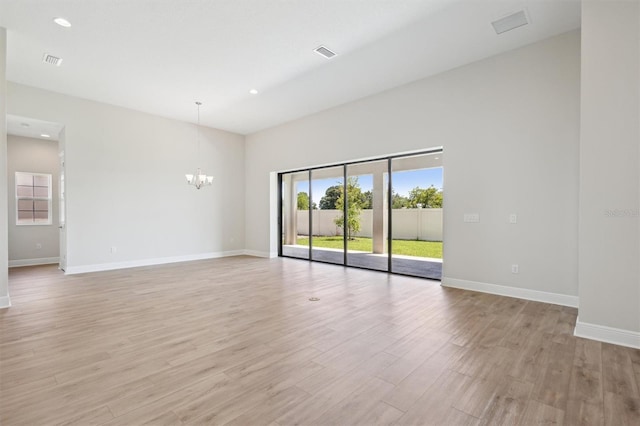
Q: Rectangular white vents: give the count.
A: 3